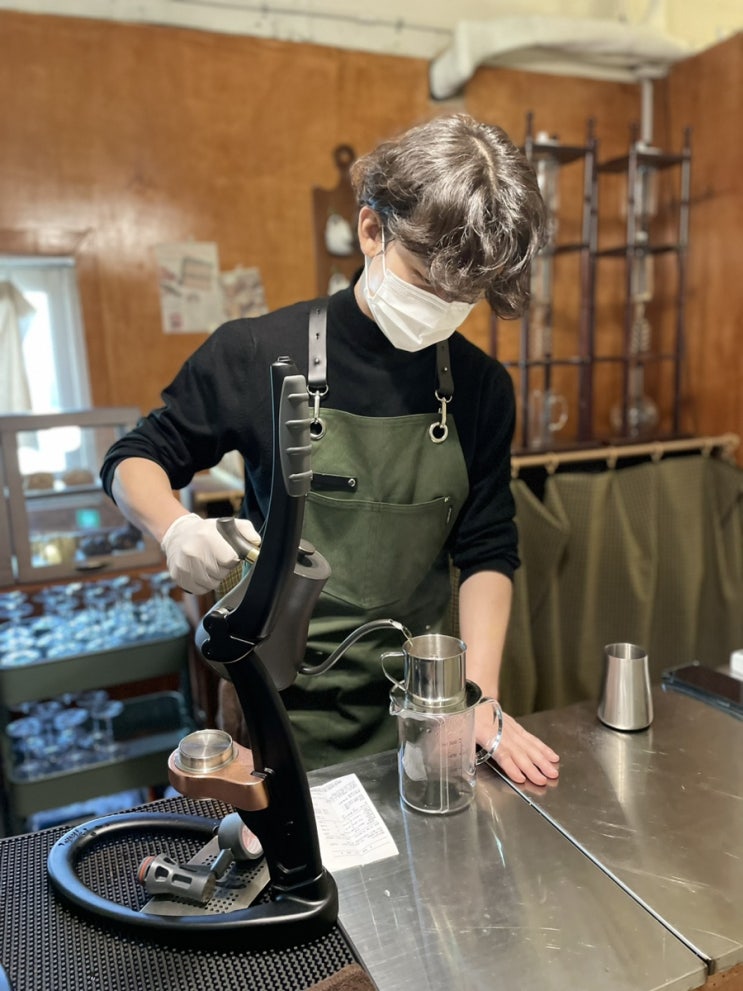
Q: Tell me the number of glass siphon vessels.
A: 2